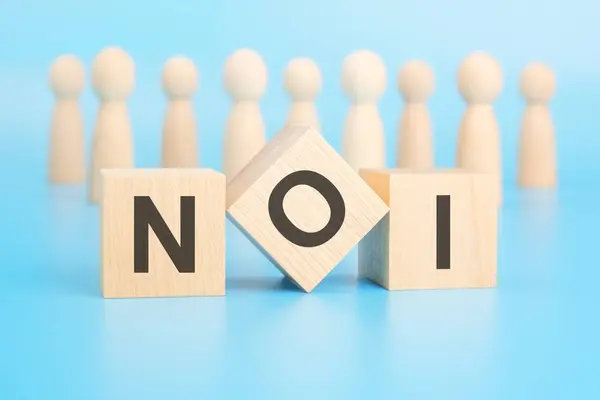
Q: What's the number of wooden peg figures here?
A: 9